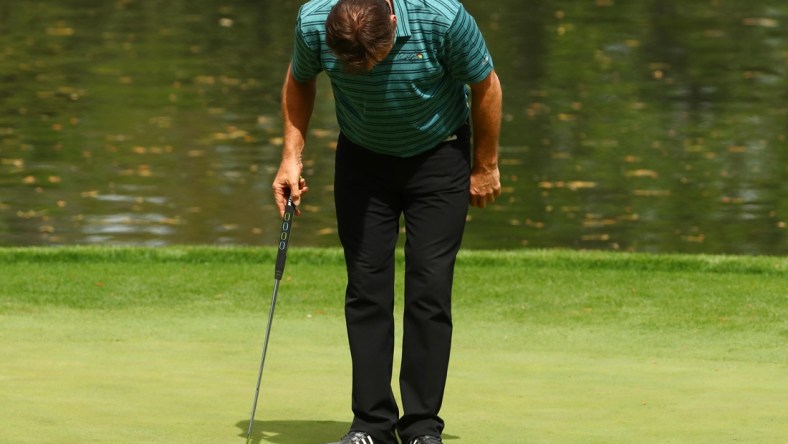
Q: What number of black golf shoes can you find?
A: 2